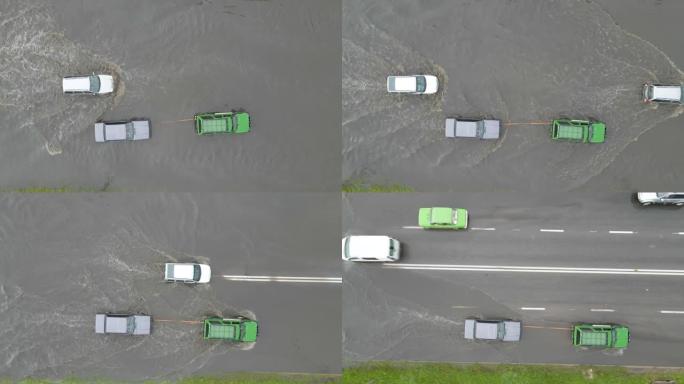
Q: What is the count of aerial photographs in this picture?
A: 4